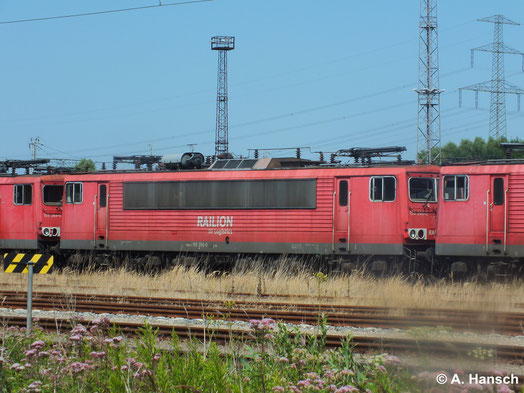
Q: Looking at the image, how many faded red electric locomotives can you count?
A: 3